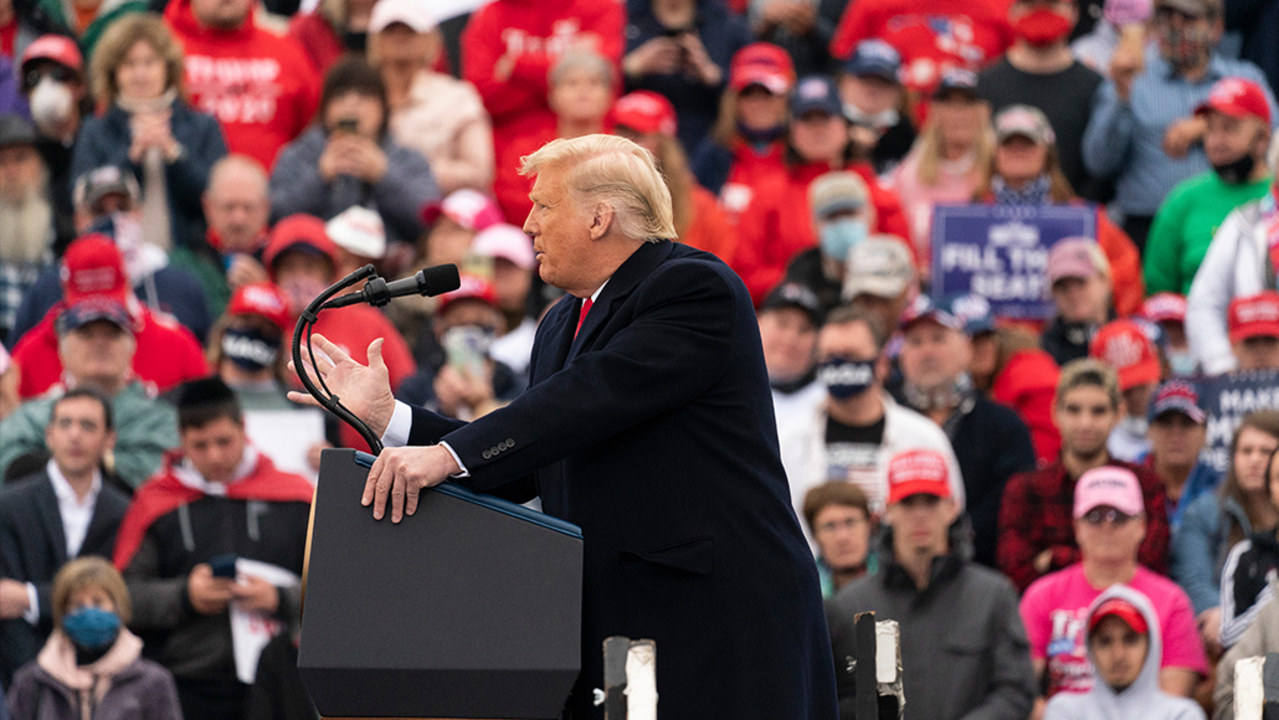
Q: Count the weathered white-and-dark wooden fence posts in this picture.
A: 3